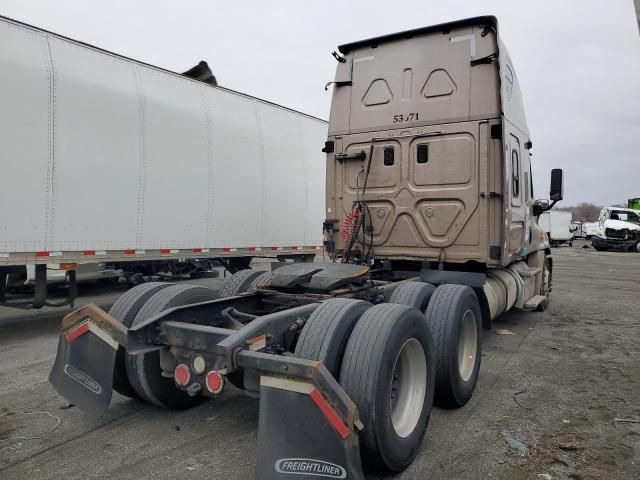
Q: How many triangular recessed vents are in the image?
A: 2